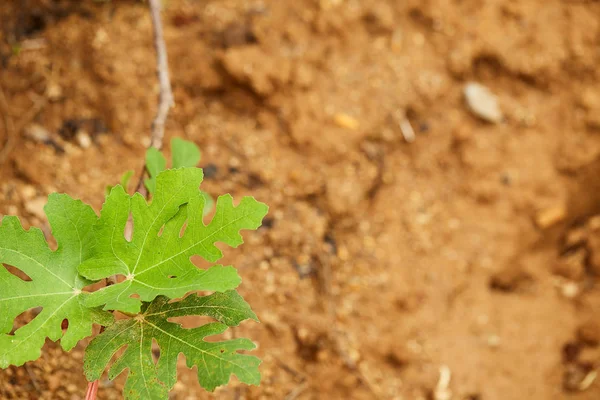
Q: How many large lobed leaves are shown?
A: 3